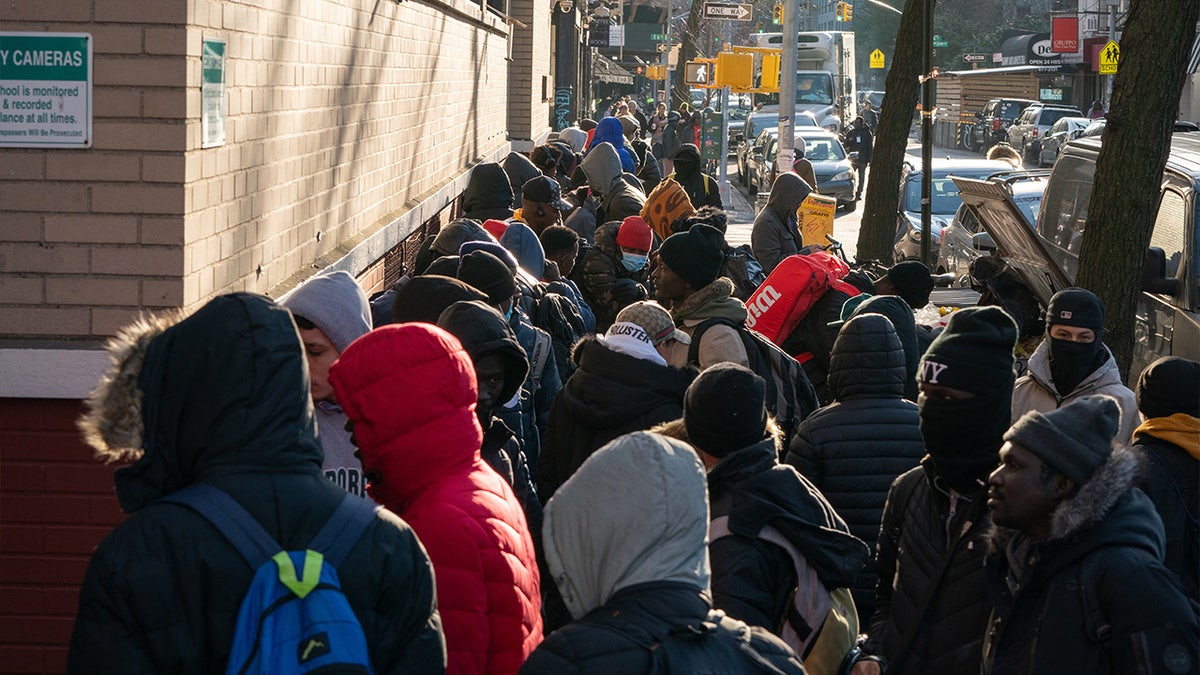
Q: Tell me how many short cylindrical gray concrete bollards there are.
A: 0